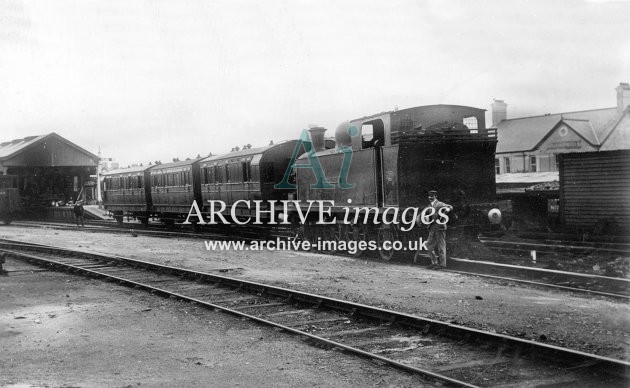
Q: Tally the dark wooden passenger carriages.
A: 3